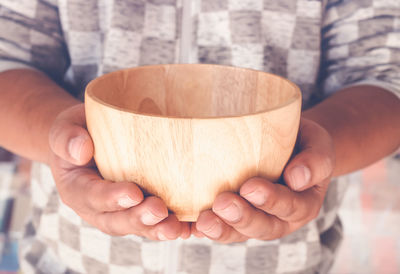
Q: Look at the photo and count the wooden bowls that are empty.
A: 1